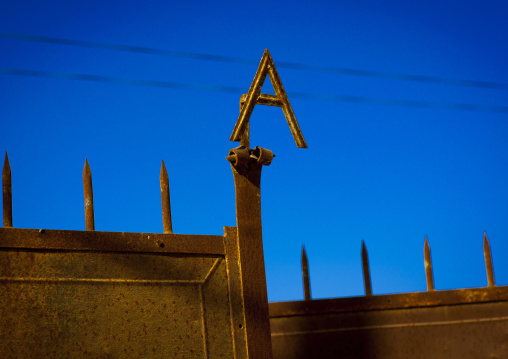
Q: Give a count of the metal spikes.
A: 7